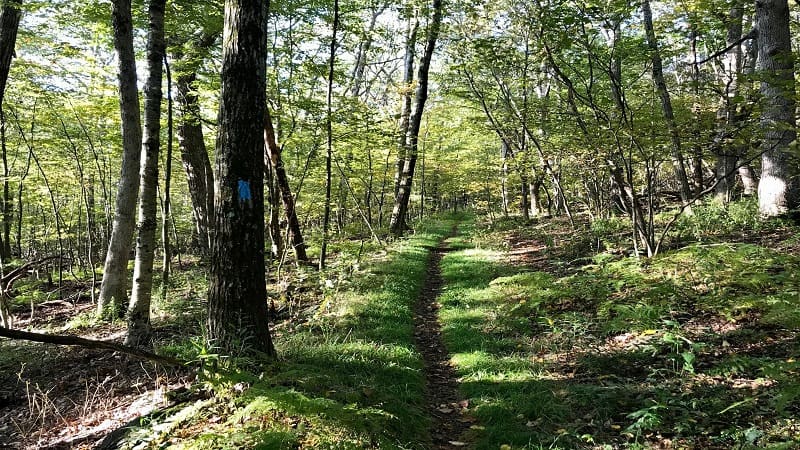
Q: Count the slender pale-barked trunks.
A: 2